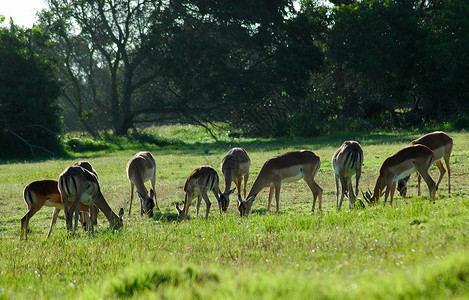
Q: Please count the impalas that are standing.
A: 10